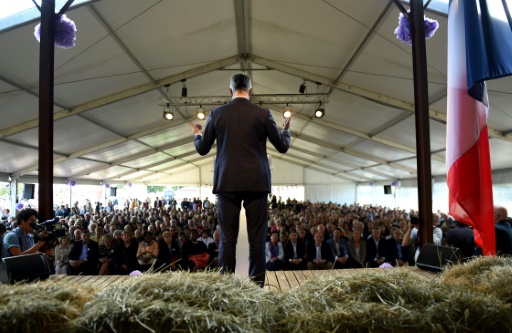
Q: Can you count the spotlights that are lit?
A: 4